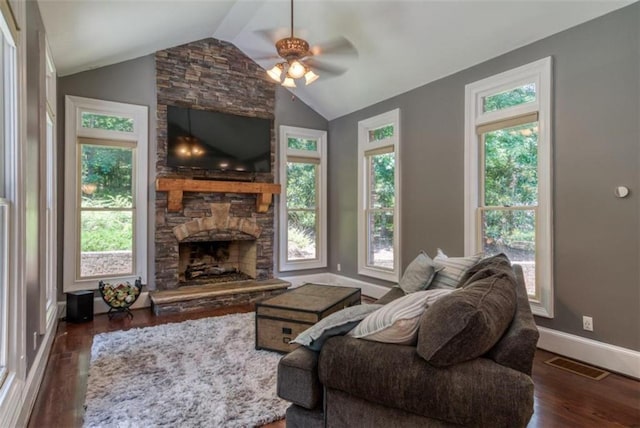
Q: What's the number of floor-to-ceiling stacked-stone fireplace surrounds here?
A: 1